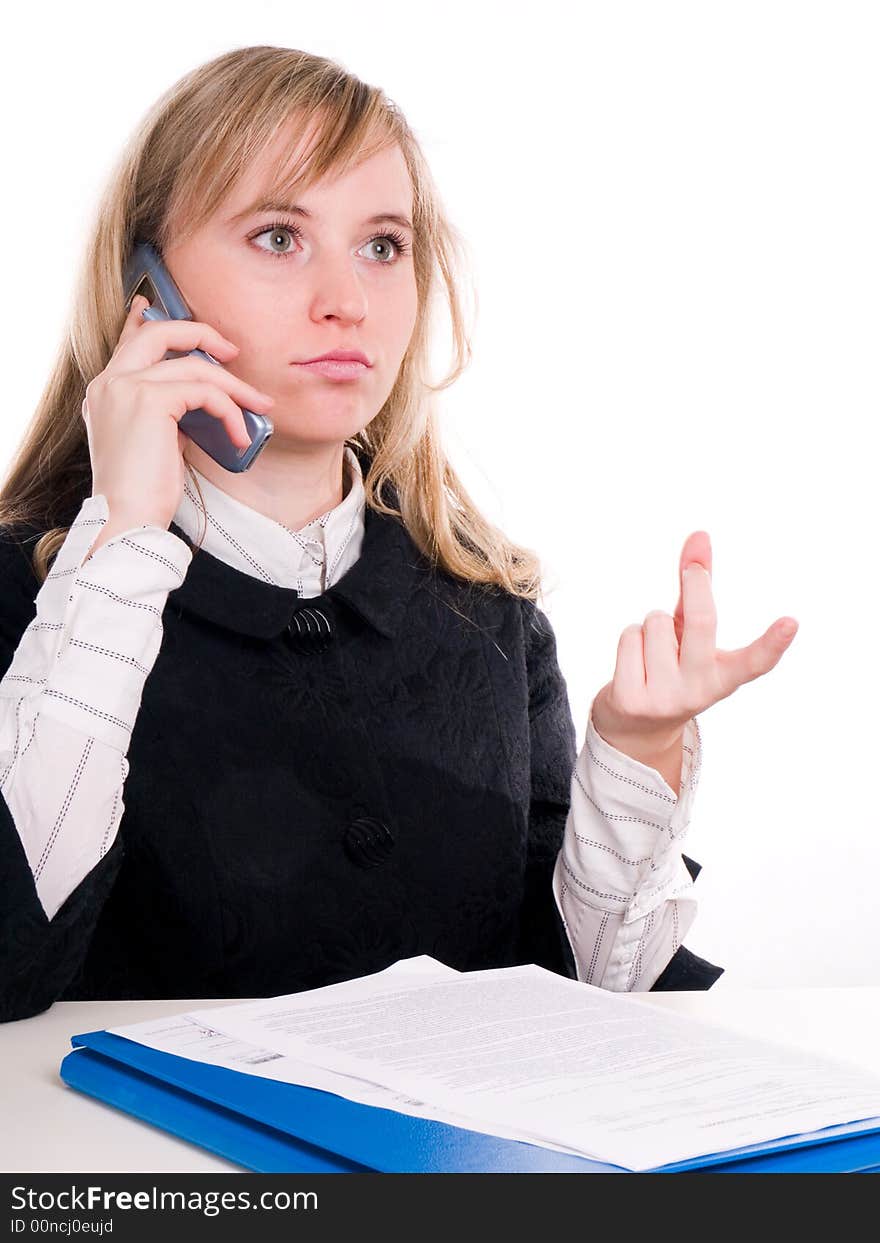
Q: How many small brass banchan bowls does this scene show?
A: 0